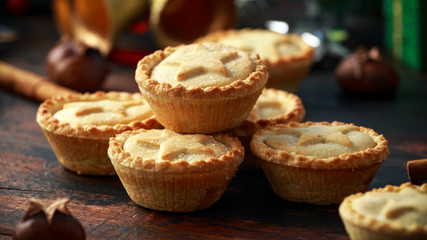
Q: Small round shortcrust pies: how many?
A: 7